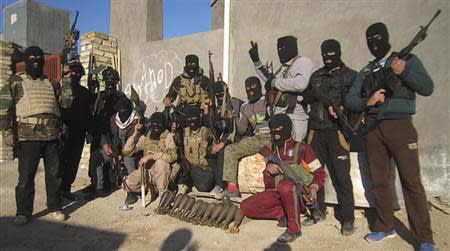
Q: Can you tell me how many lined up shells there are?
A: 12